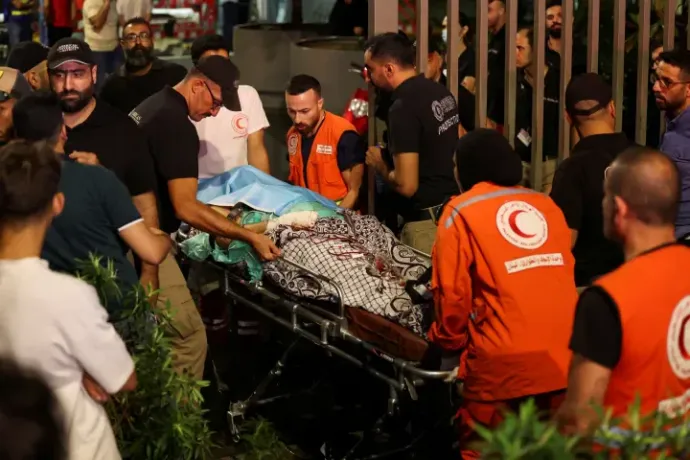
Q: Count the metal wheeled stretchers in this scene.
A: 1